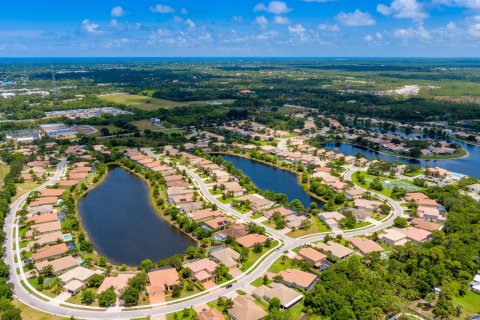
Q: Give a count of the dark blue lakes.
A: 3